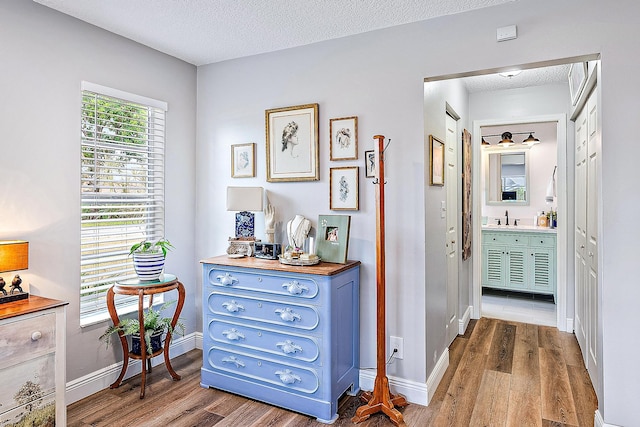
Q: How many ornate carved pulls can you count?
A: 8